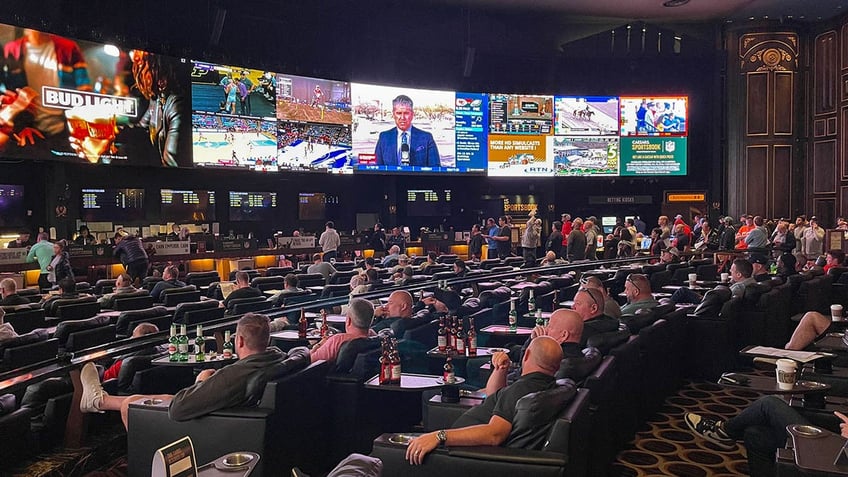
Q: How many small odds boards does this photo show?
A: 6